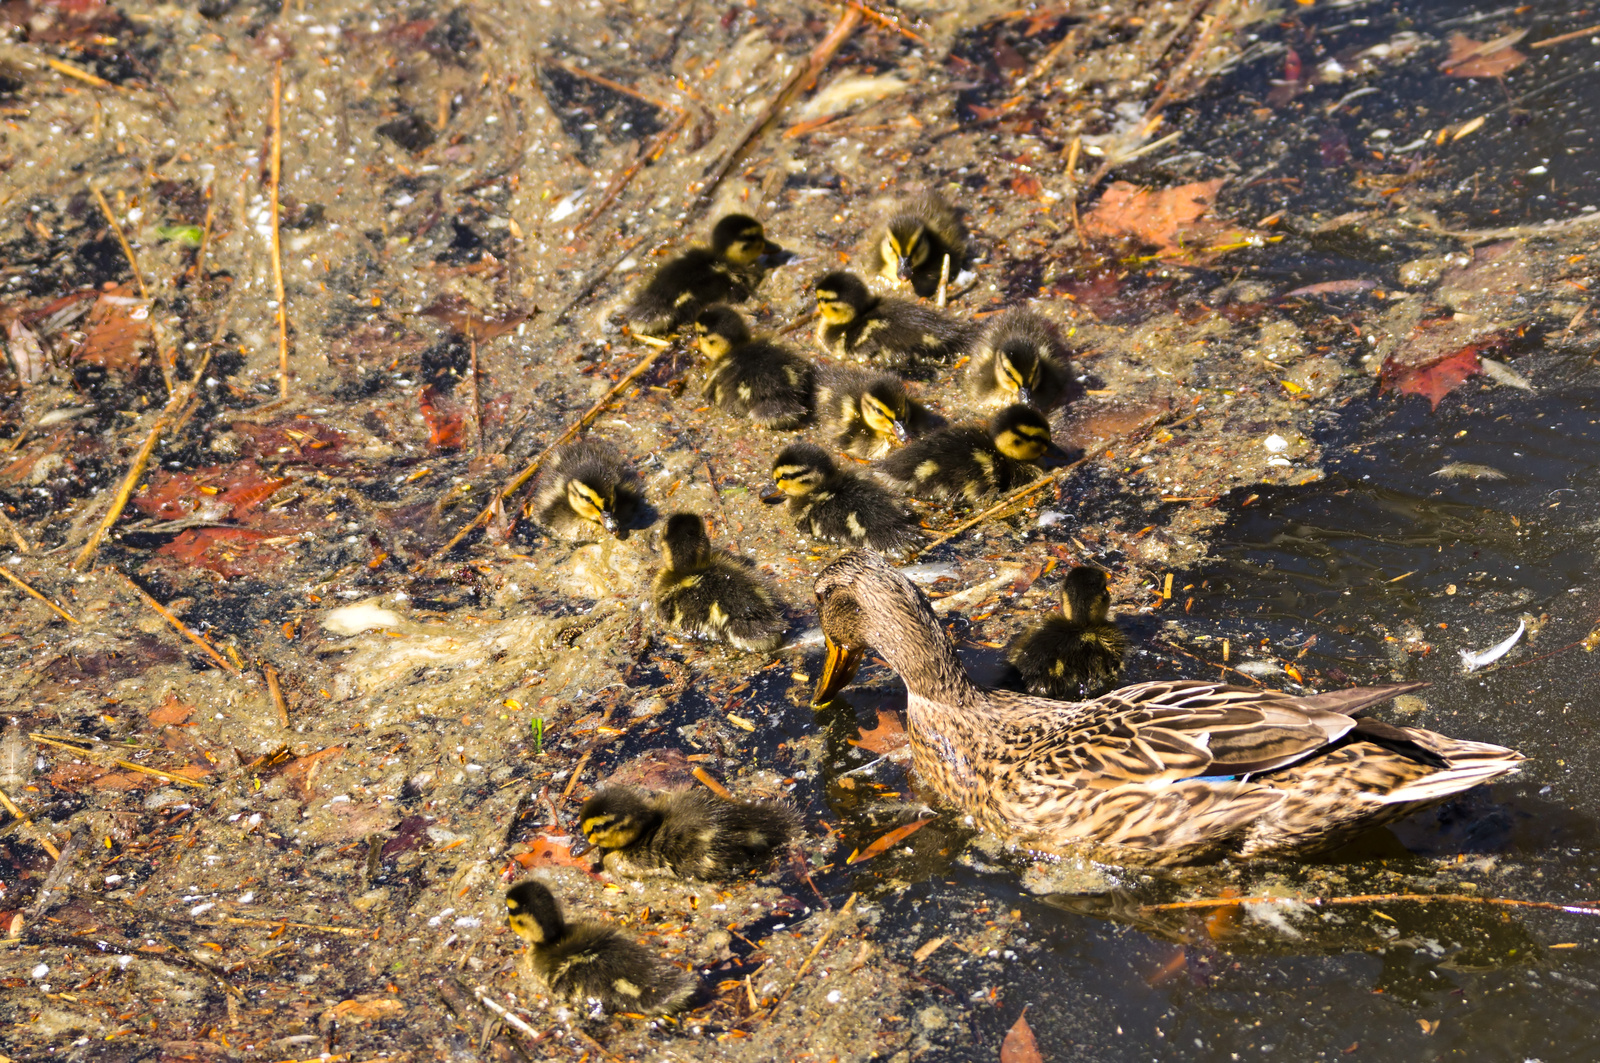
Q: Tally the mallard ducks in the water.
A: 14